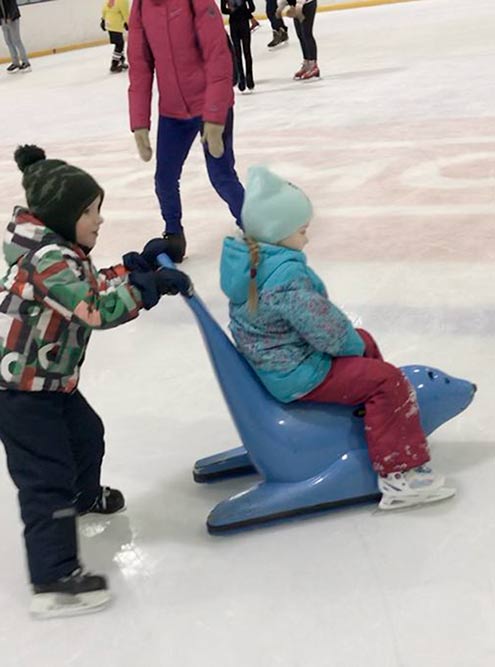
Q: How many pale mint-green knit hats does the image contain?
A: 1